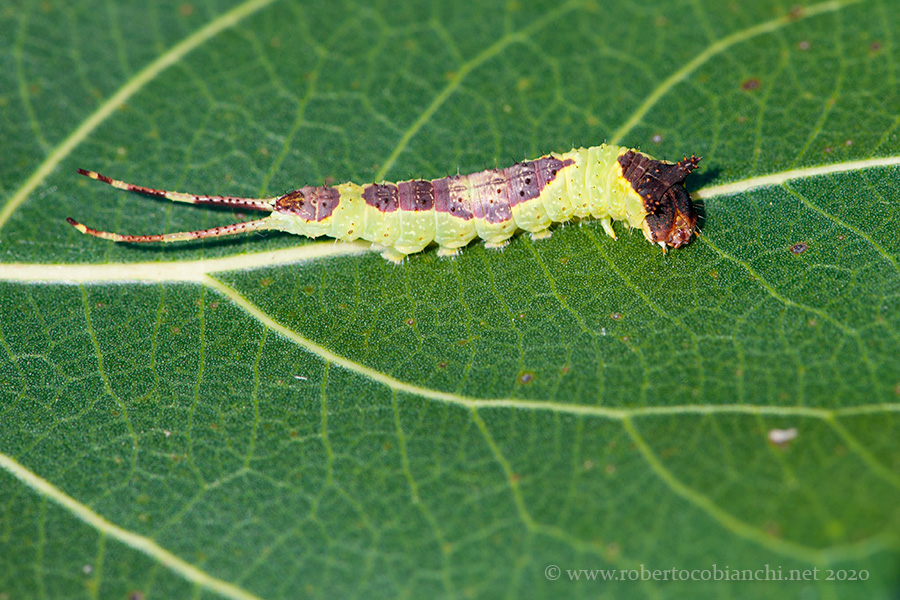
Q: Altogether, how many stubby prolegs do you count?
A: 4